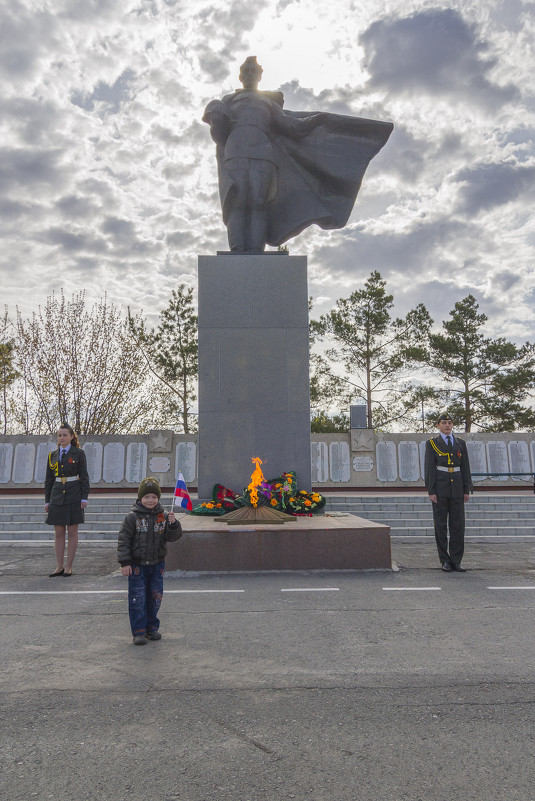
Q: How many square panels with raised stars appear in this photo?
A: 2